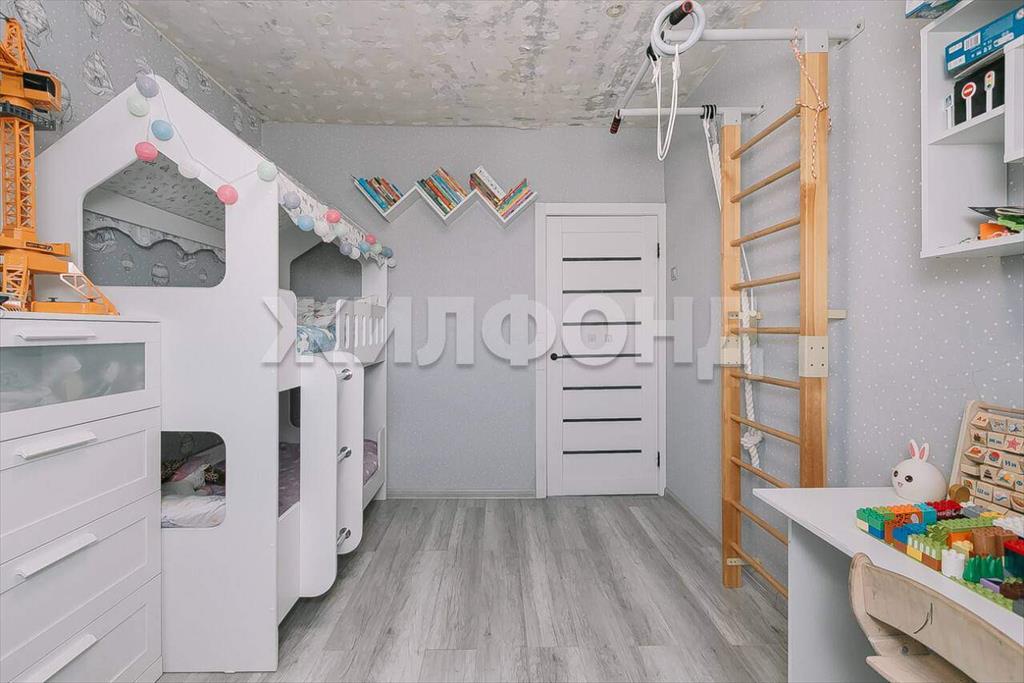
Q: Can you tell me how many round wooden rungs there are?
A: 10